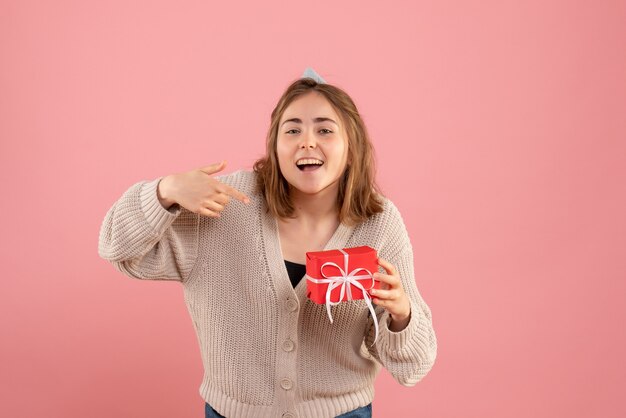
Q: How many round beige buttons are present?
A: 4